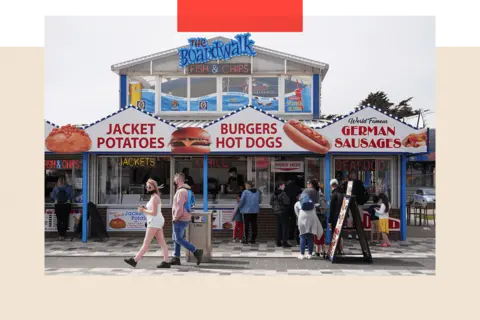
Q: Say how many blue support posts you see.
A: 4